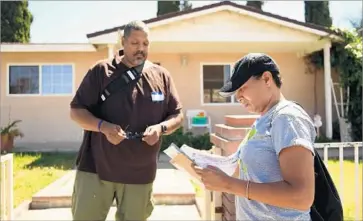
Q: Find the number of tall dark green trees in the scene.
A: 4